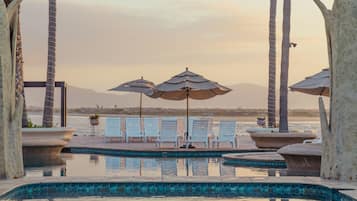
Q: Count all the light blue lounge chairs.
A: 6